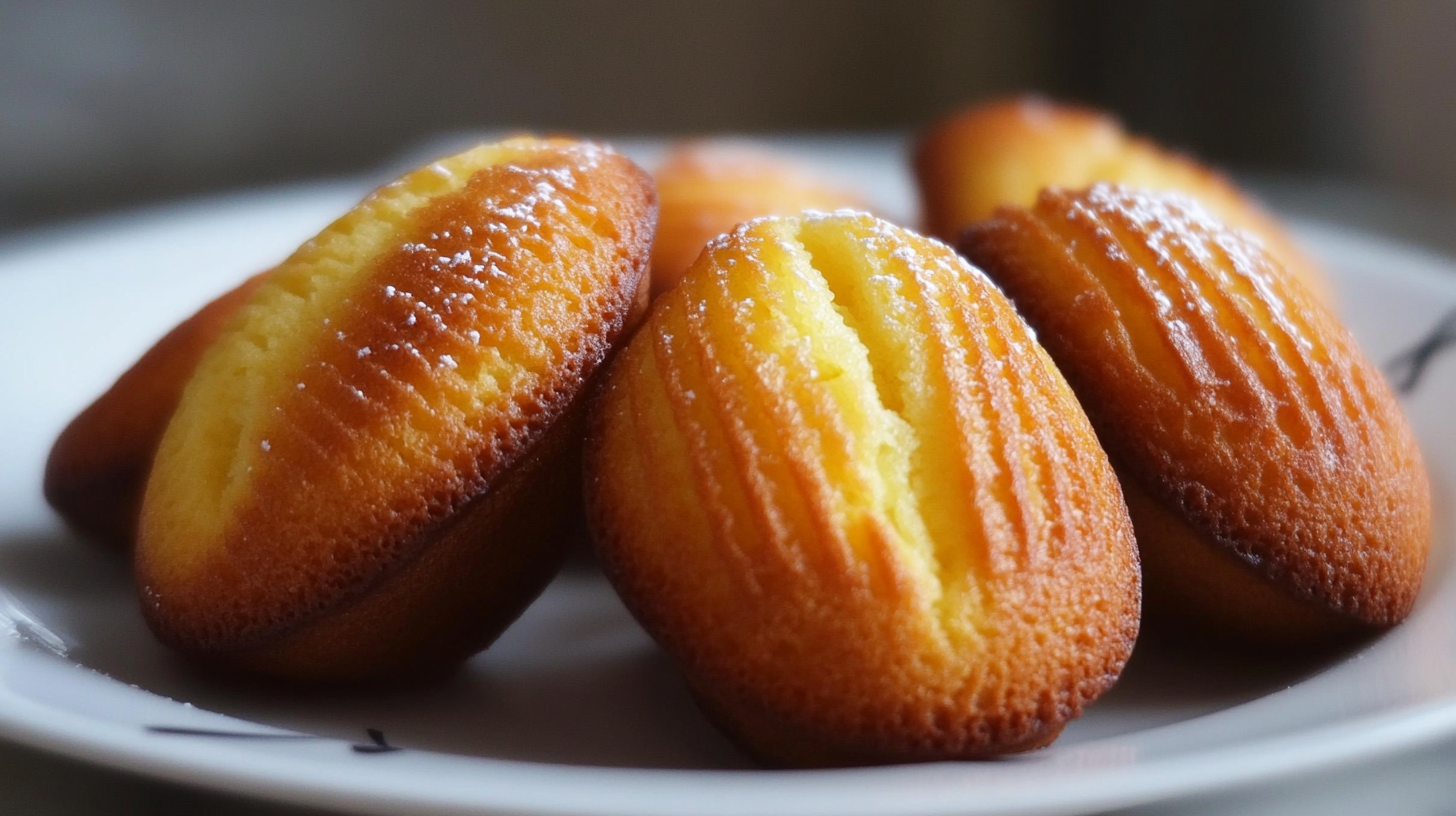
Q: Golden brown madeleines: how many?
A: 6